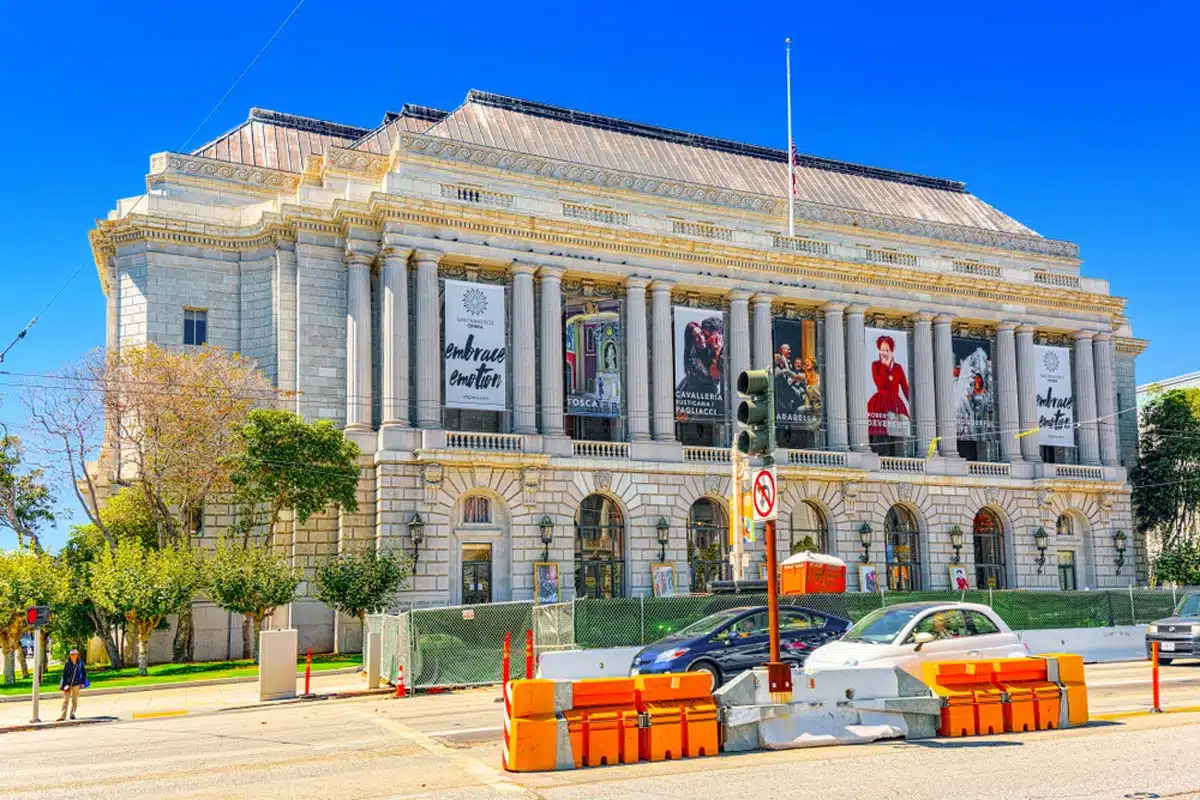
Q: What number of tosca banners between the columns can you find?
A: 1